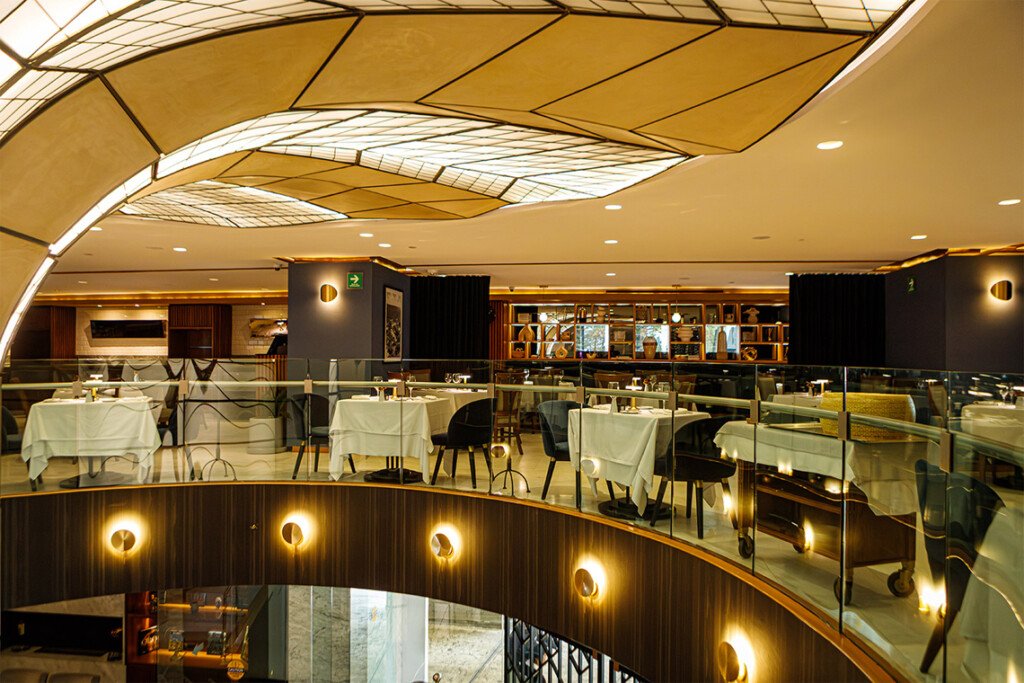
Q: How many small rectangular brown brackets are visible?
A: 10